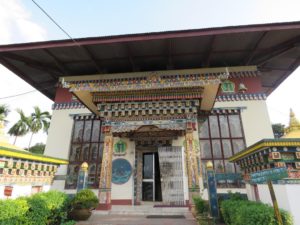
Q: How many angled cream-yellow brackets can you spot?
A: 2